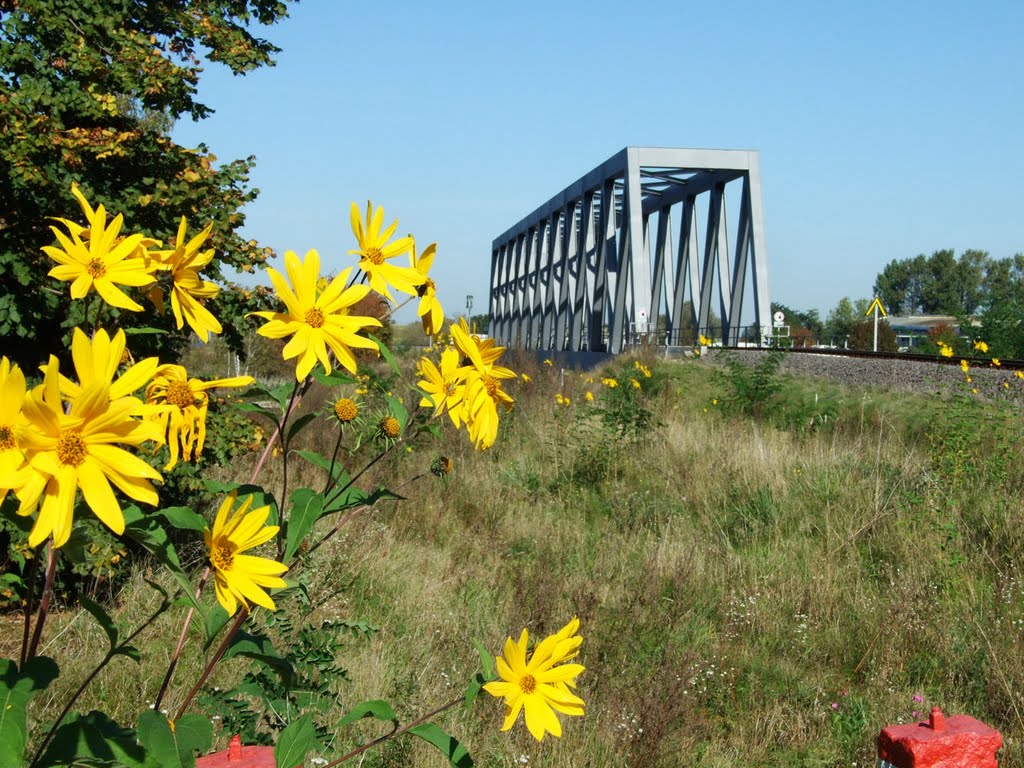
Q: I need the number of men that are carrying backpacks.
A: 0